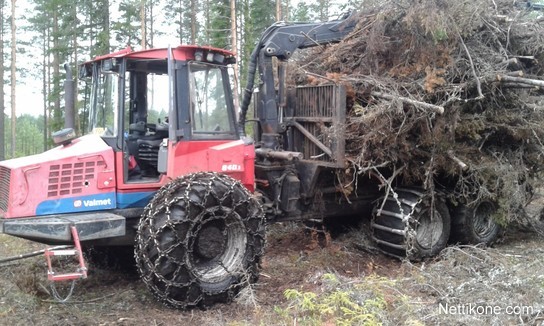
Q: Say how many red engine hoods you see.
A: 1